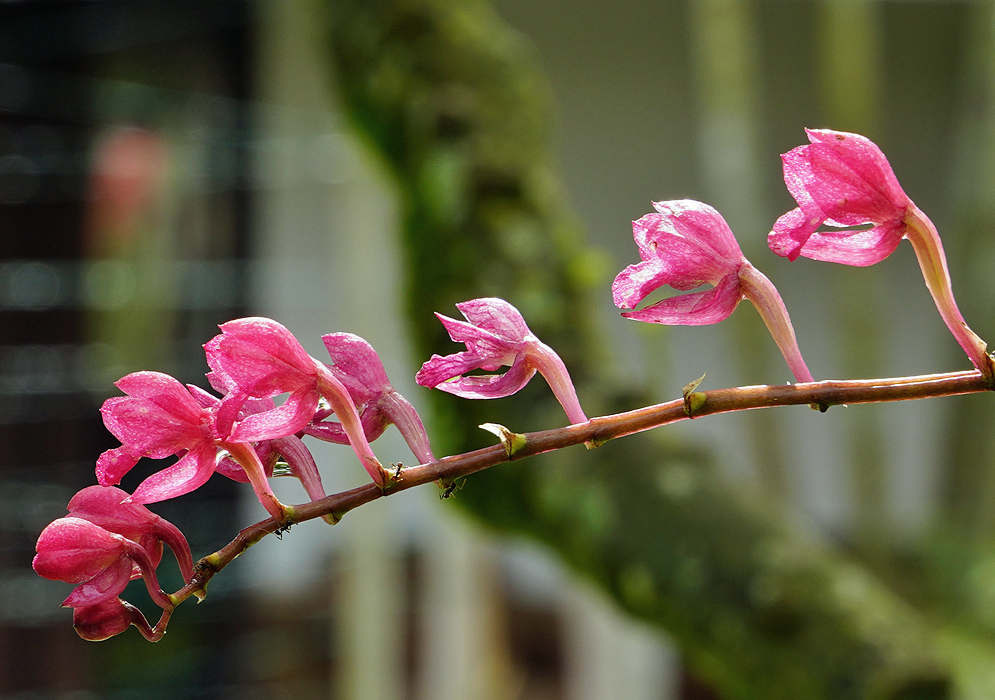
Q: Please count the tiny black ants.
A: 3